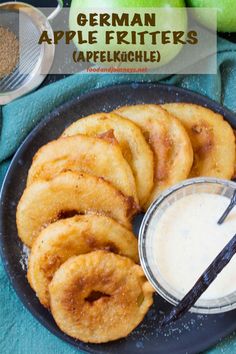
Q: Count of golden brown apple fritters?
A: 7